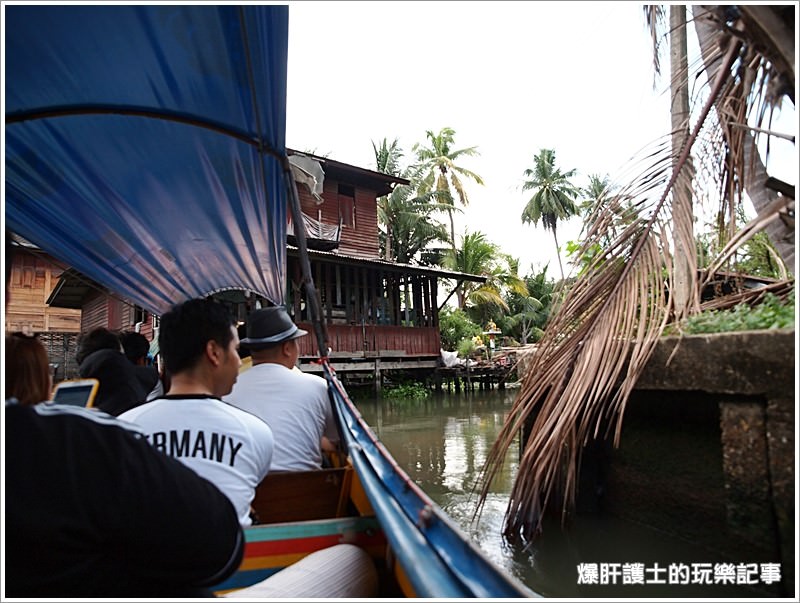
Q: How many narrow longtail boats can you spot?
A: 1